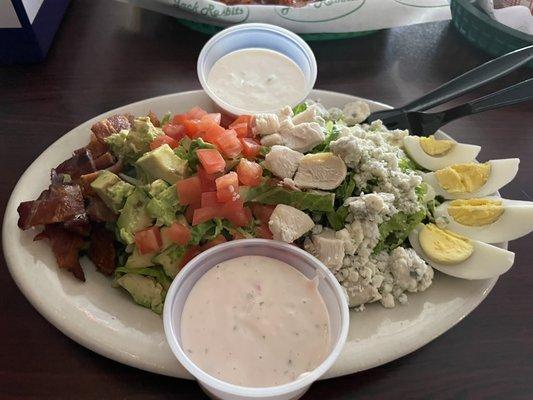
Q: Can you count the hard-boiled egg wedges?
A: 4